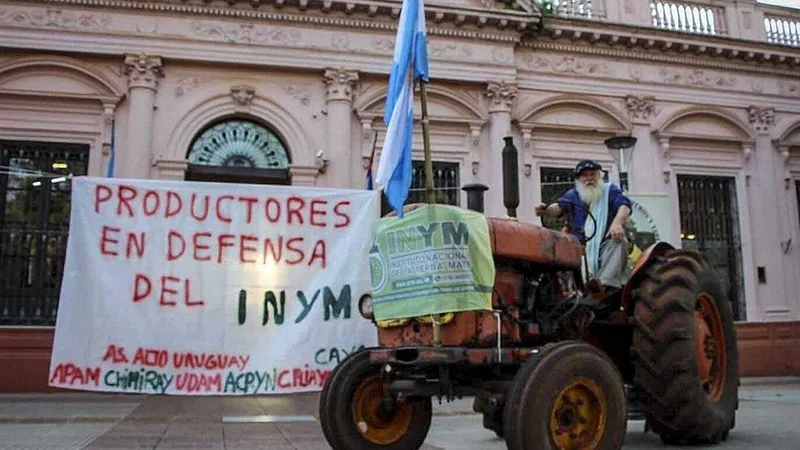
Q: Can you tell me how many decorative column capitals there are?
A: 5